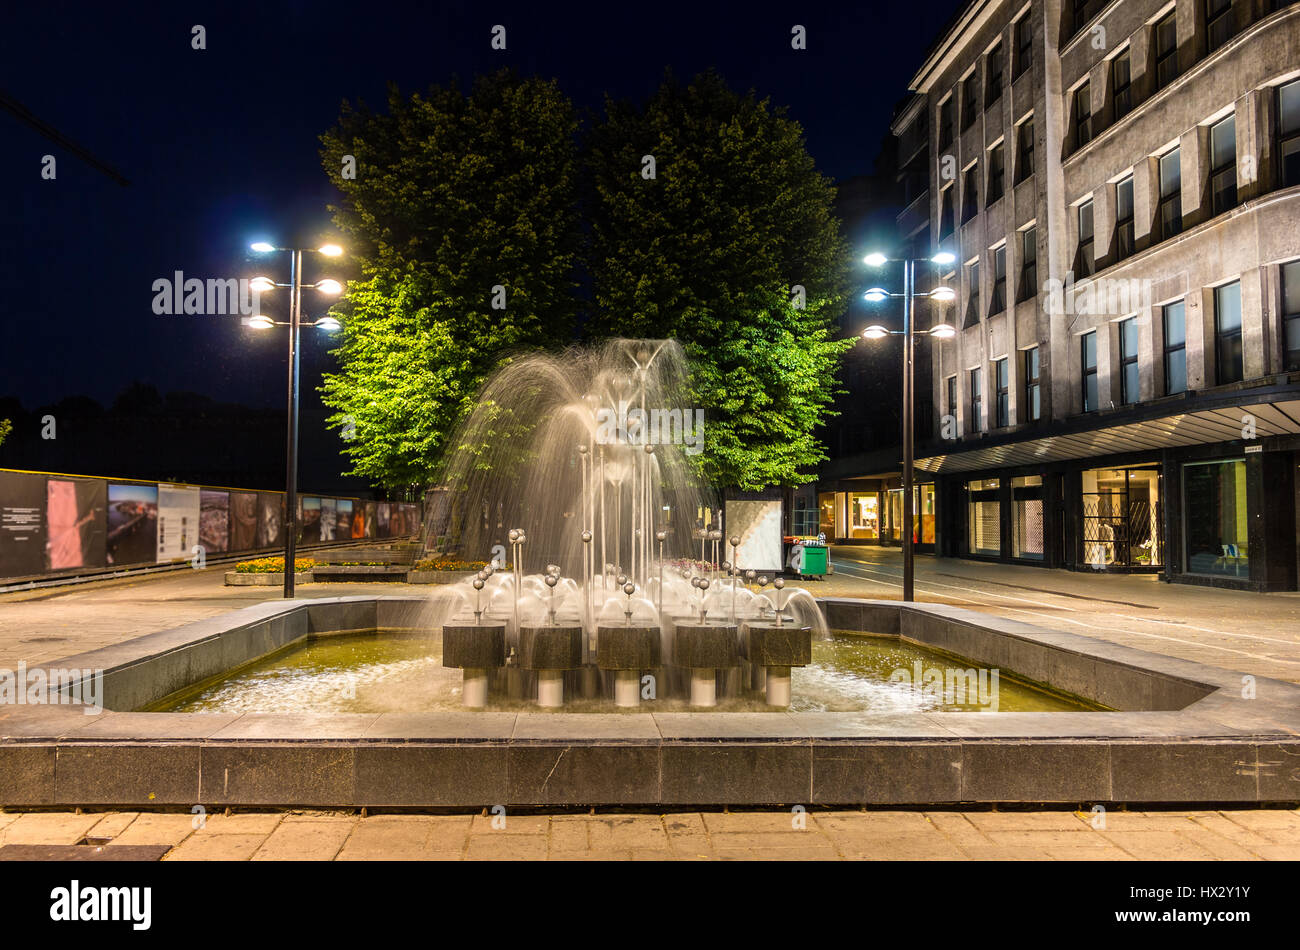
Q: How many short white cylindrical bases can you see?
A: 5